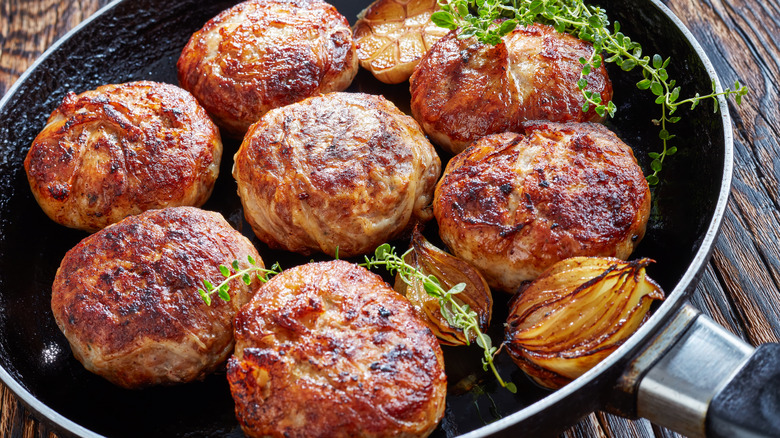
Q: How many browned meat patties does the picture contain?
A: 7